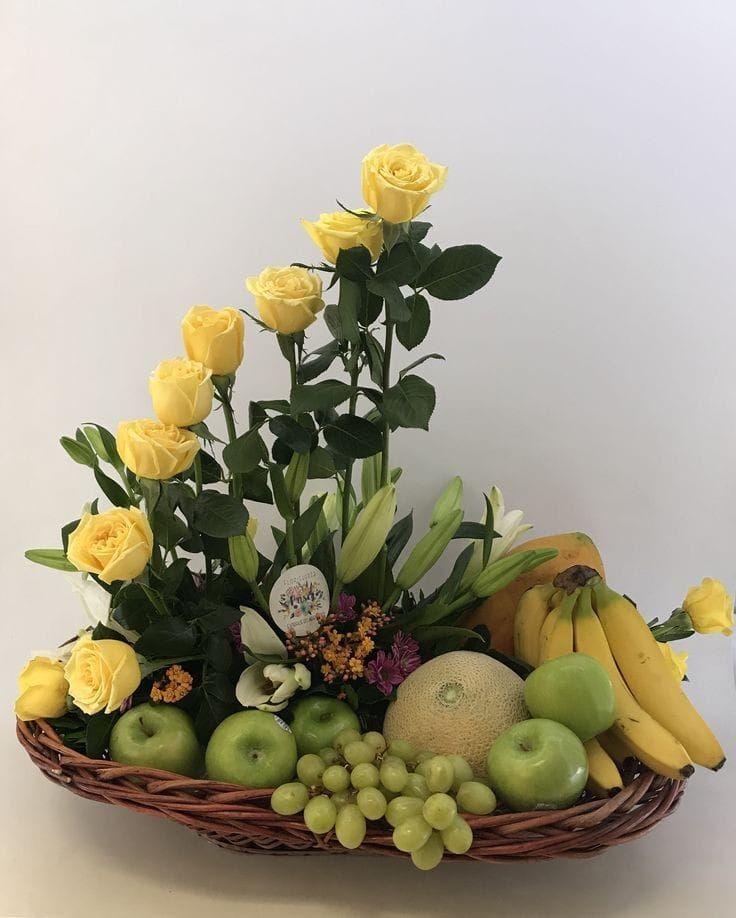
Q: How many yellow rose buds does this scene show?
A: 11